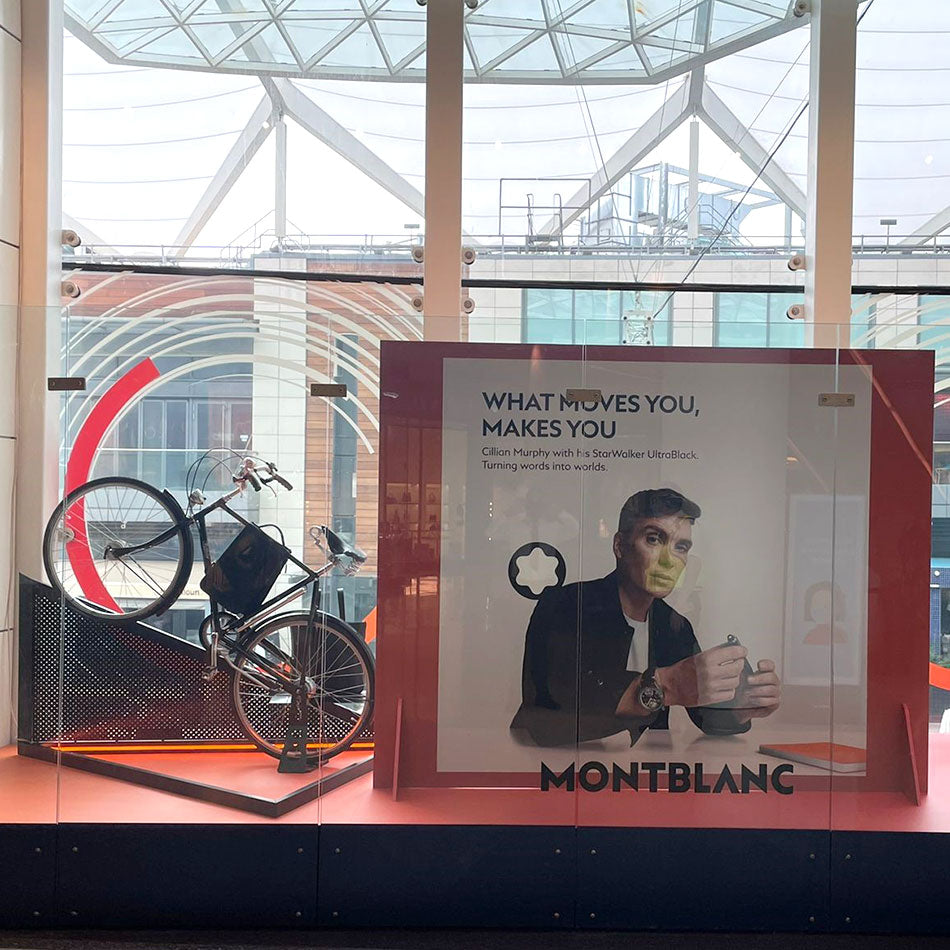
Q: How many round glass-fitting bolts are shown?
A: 11